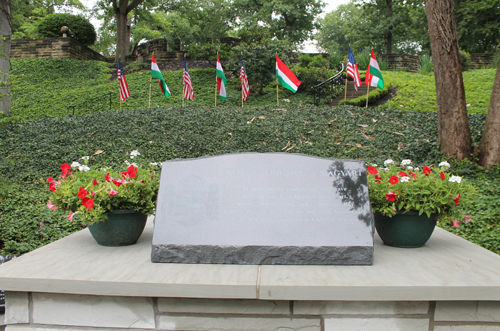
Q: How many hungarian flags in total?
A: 4